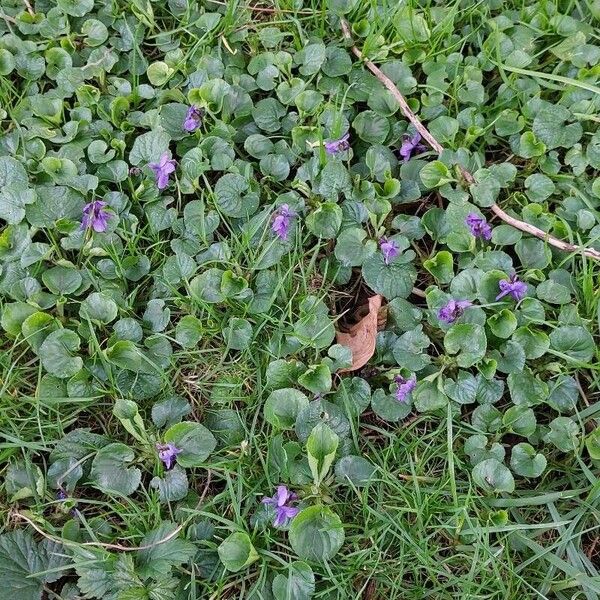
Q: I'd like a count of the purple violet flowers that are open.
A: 13